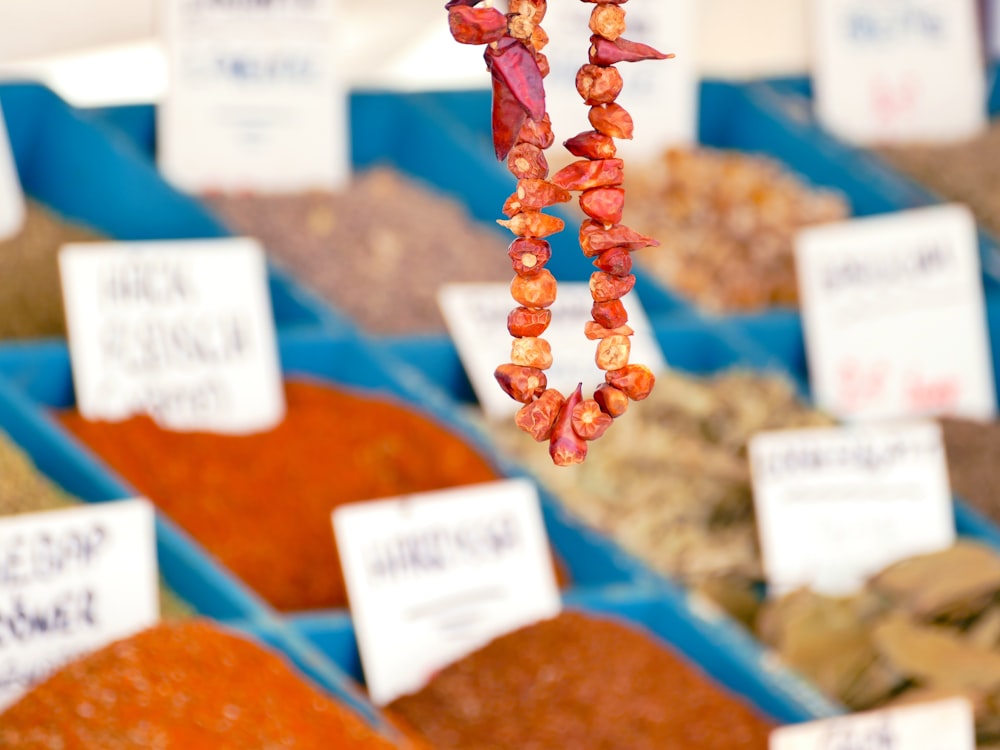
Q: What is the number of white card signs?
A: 11